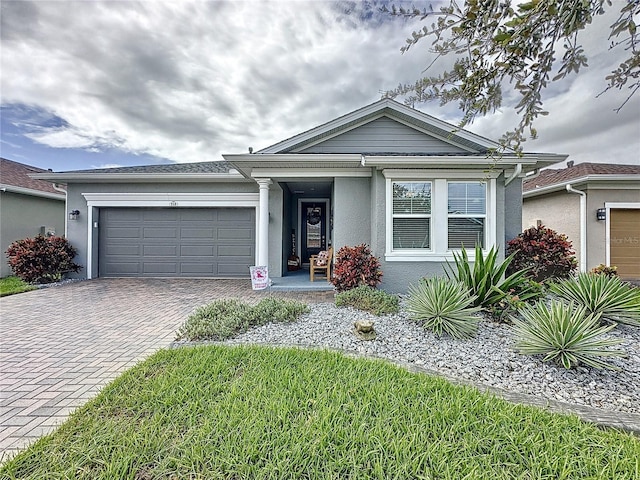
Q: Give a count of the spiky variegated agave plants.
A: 3